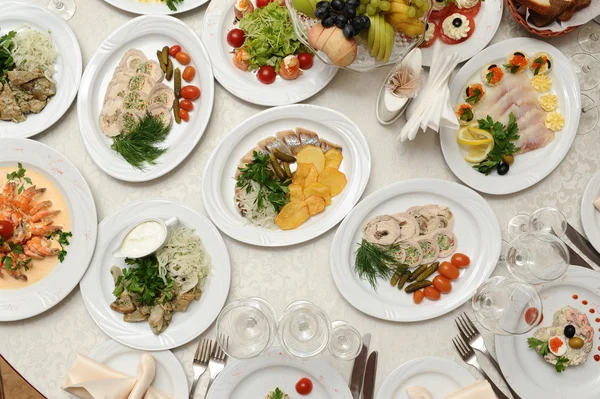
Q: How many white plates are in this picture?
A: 15